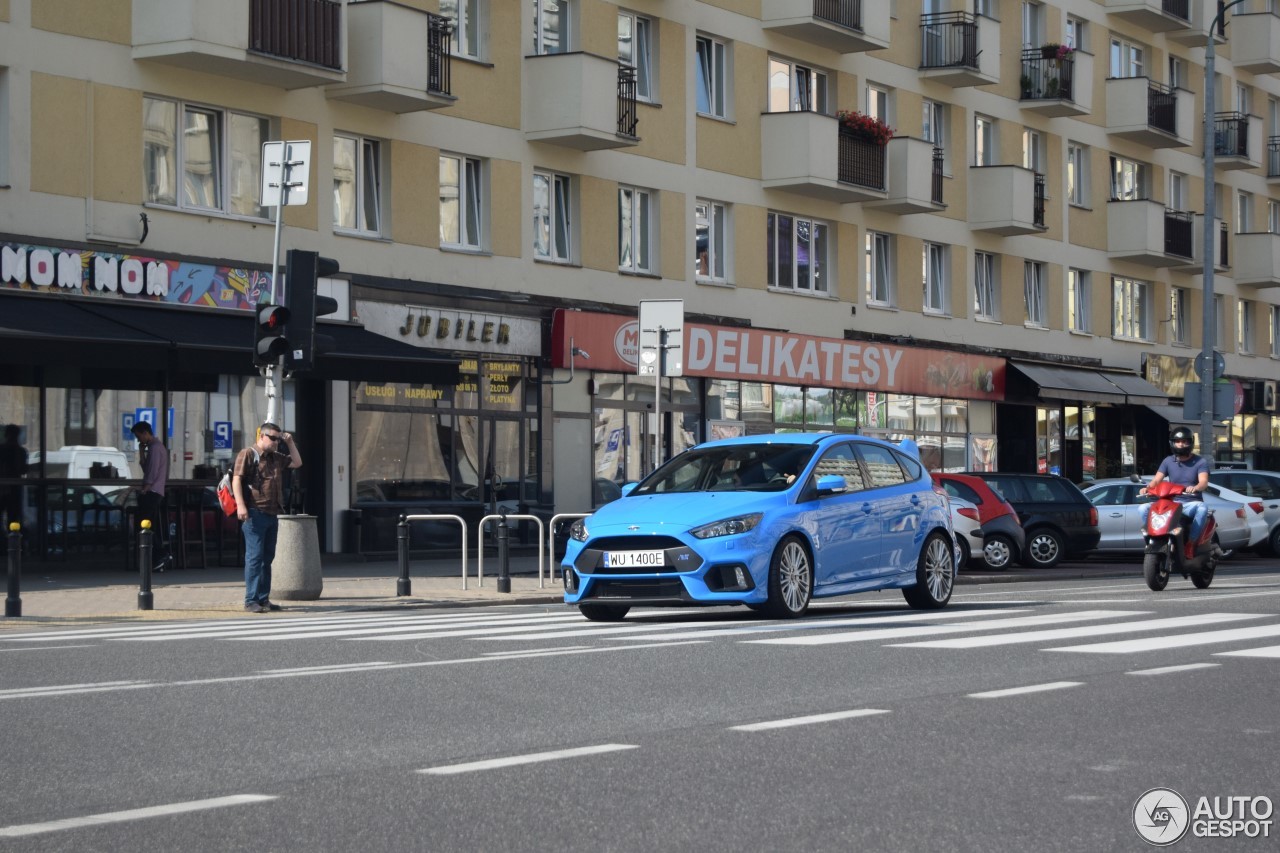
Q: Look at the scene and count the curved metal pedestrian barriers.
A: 3